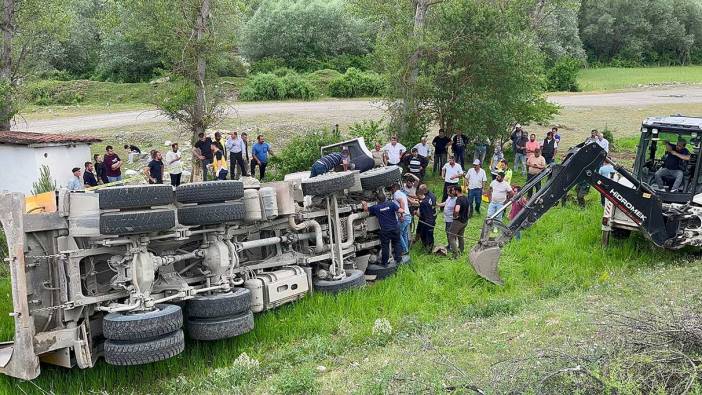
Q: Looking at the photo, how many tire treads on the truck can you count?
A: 12